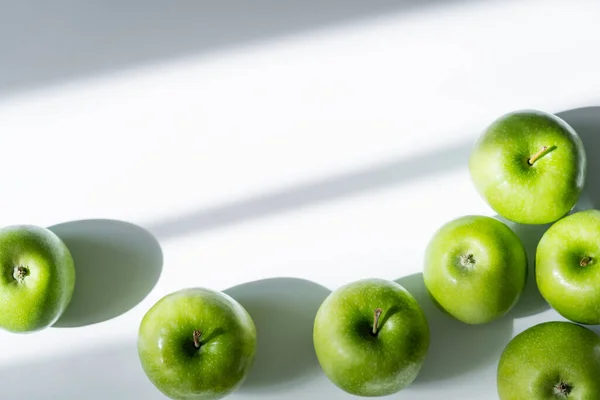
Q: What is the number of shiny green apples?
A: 7